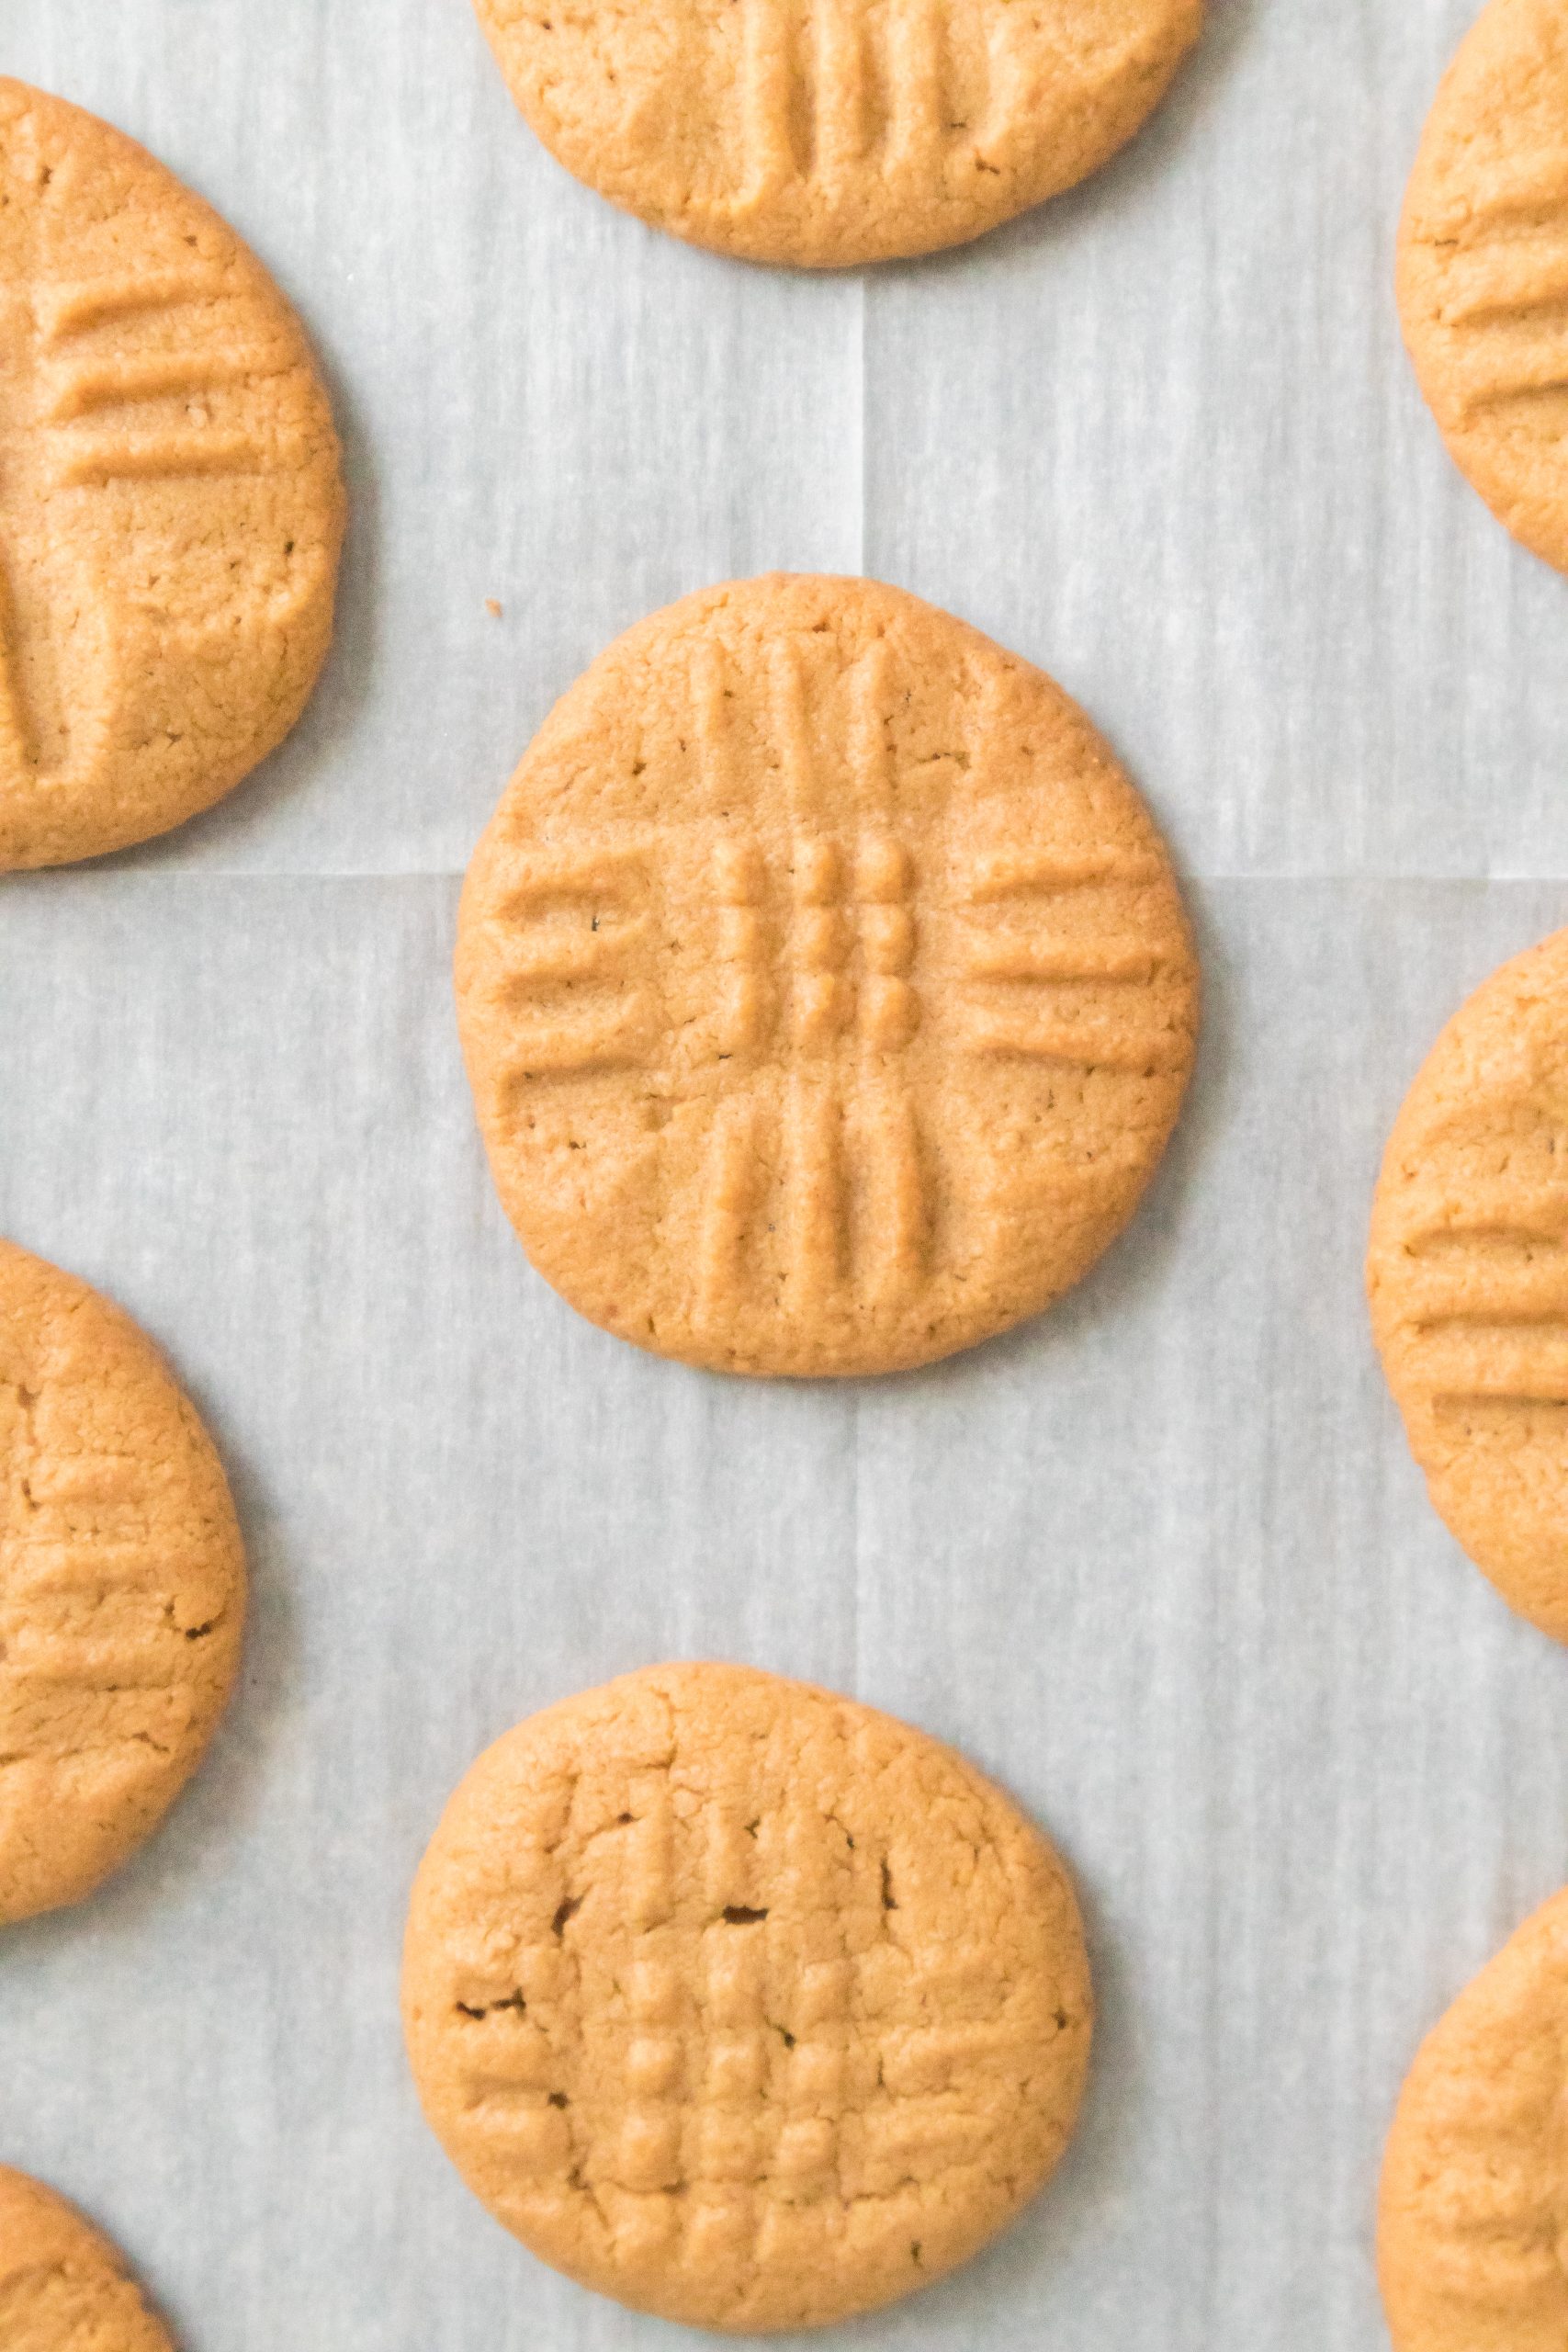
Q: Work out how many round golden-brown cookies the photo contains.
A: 9